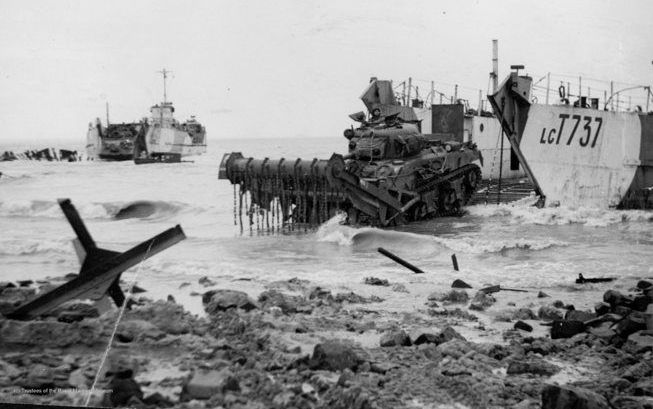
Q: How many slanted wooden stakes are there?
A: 2